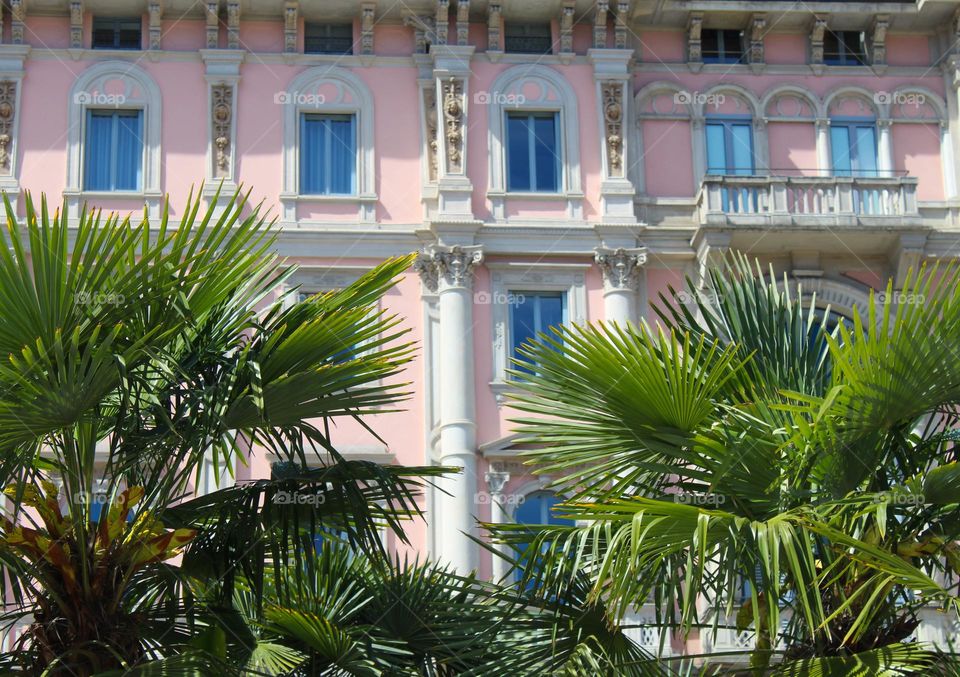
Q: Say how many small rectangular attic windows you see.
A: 5